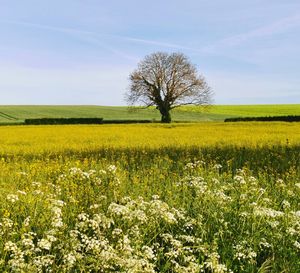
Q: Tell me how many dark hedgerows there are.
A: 2